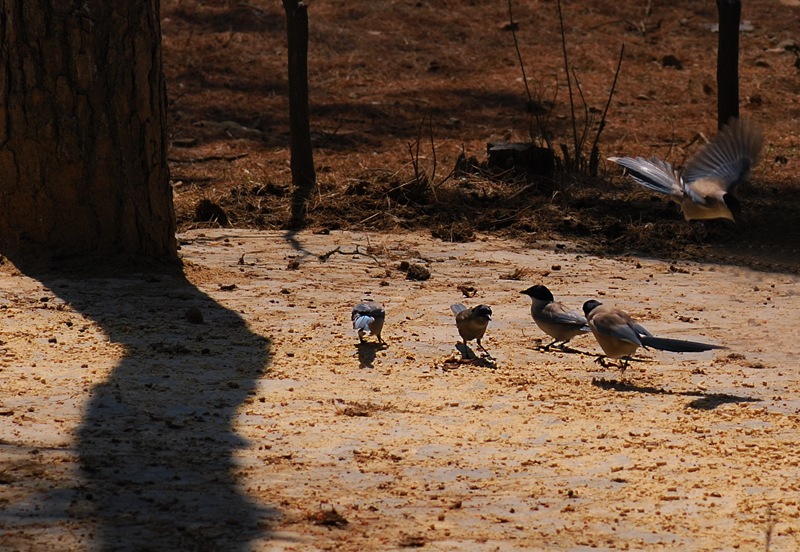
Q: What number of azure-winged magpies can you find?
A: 5